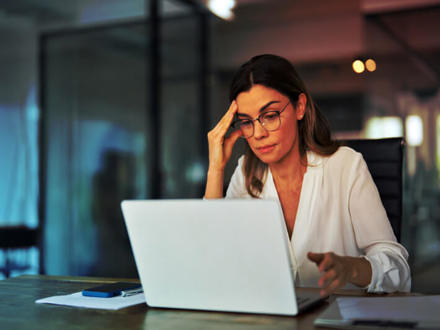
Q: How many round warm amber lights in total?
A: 2